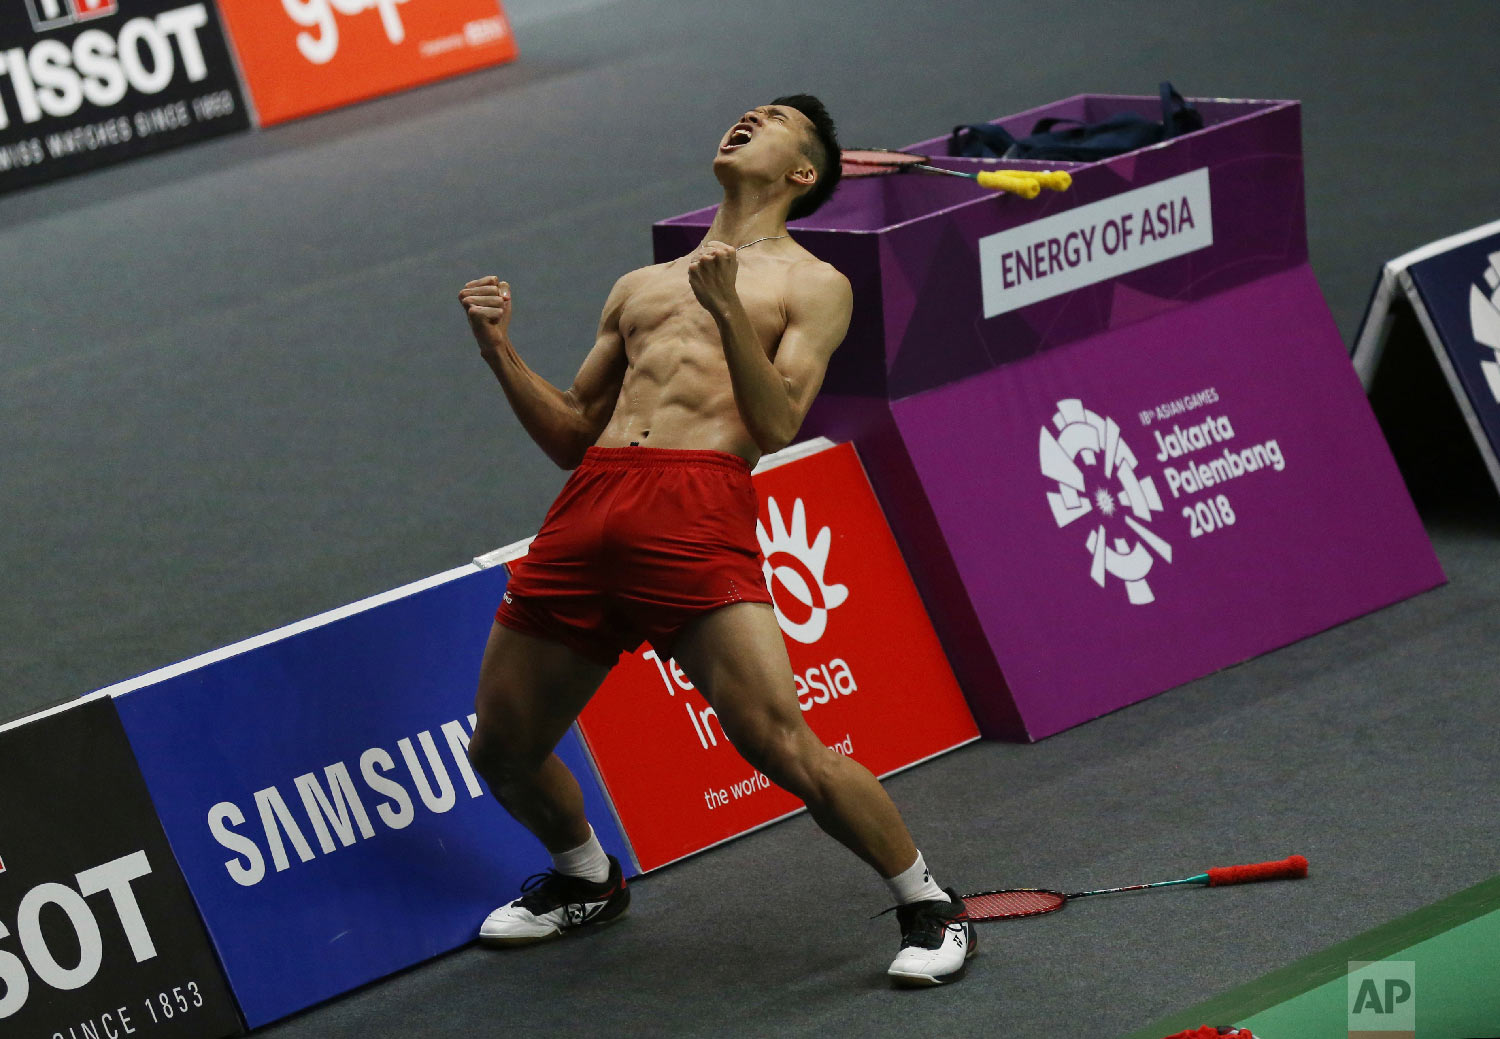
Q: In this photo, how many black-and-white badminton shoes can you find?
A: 2